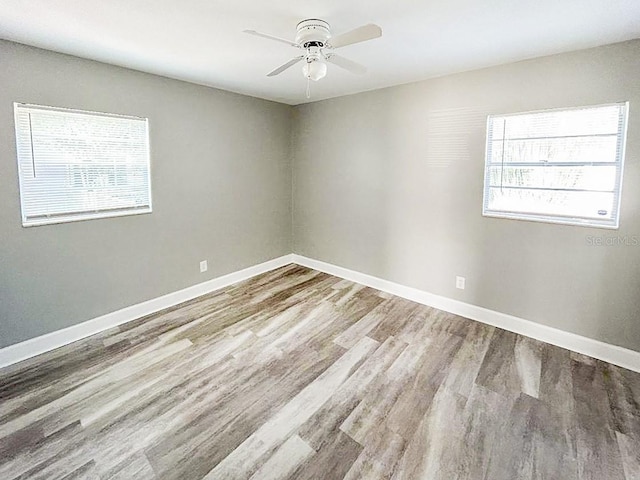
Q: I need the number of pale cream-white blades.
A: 4